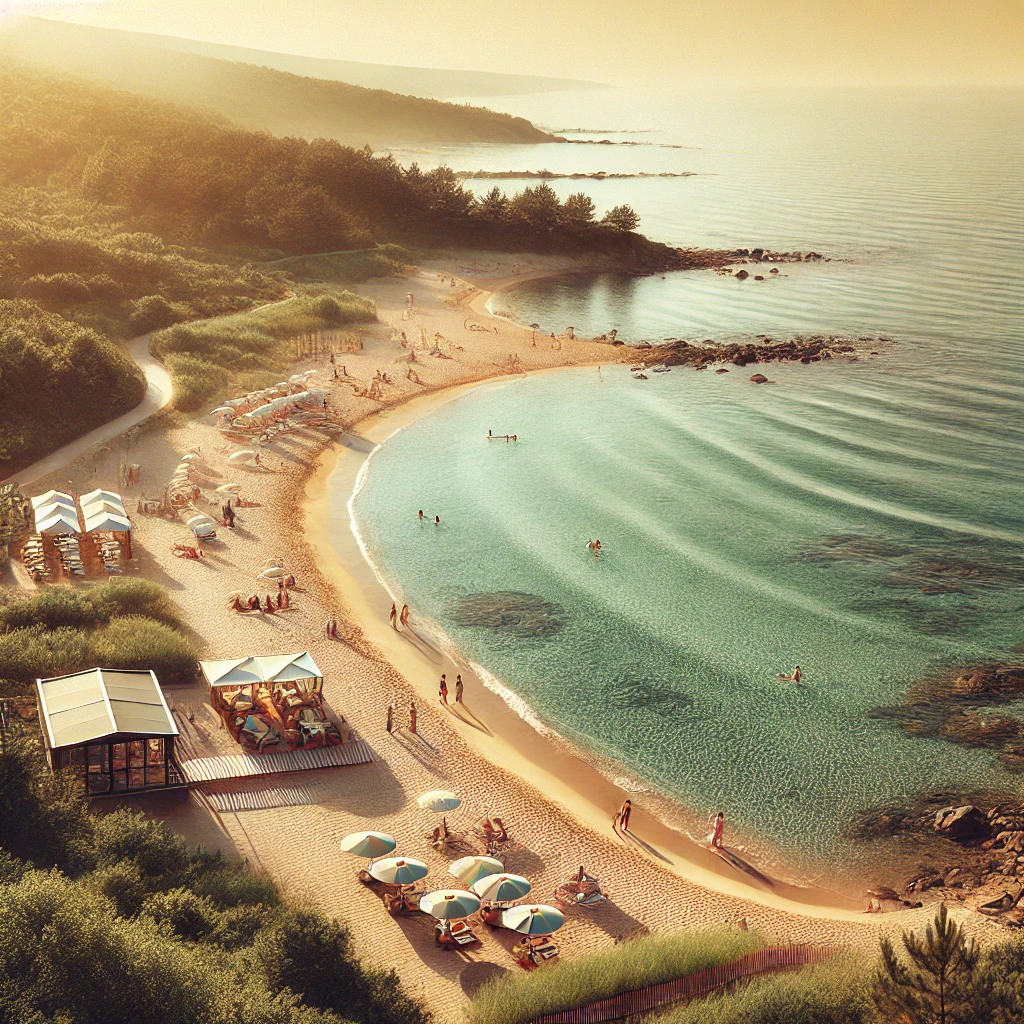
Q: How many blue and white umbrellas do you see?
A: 7